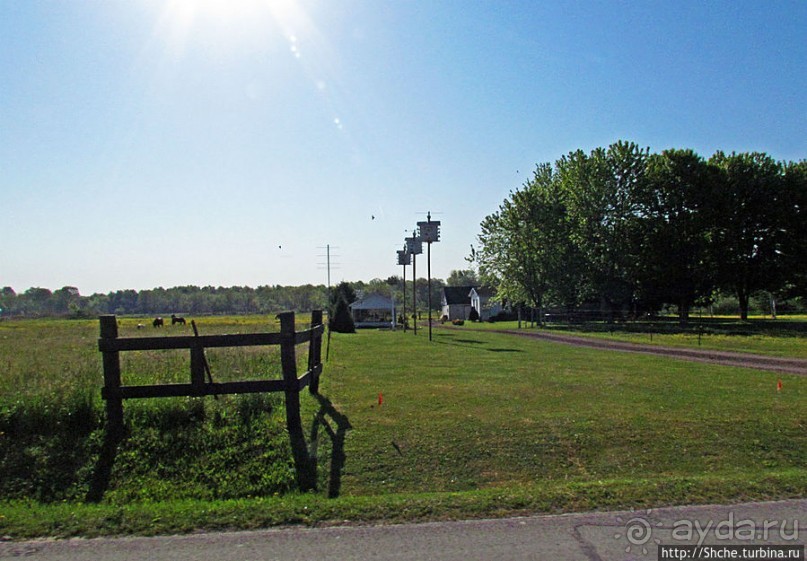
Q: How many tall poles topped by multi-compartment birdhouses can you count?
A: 3